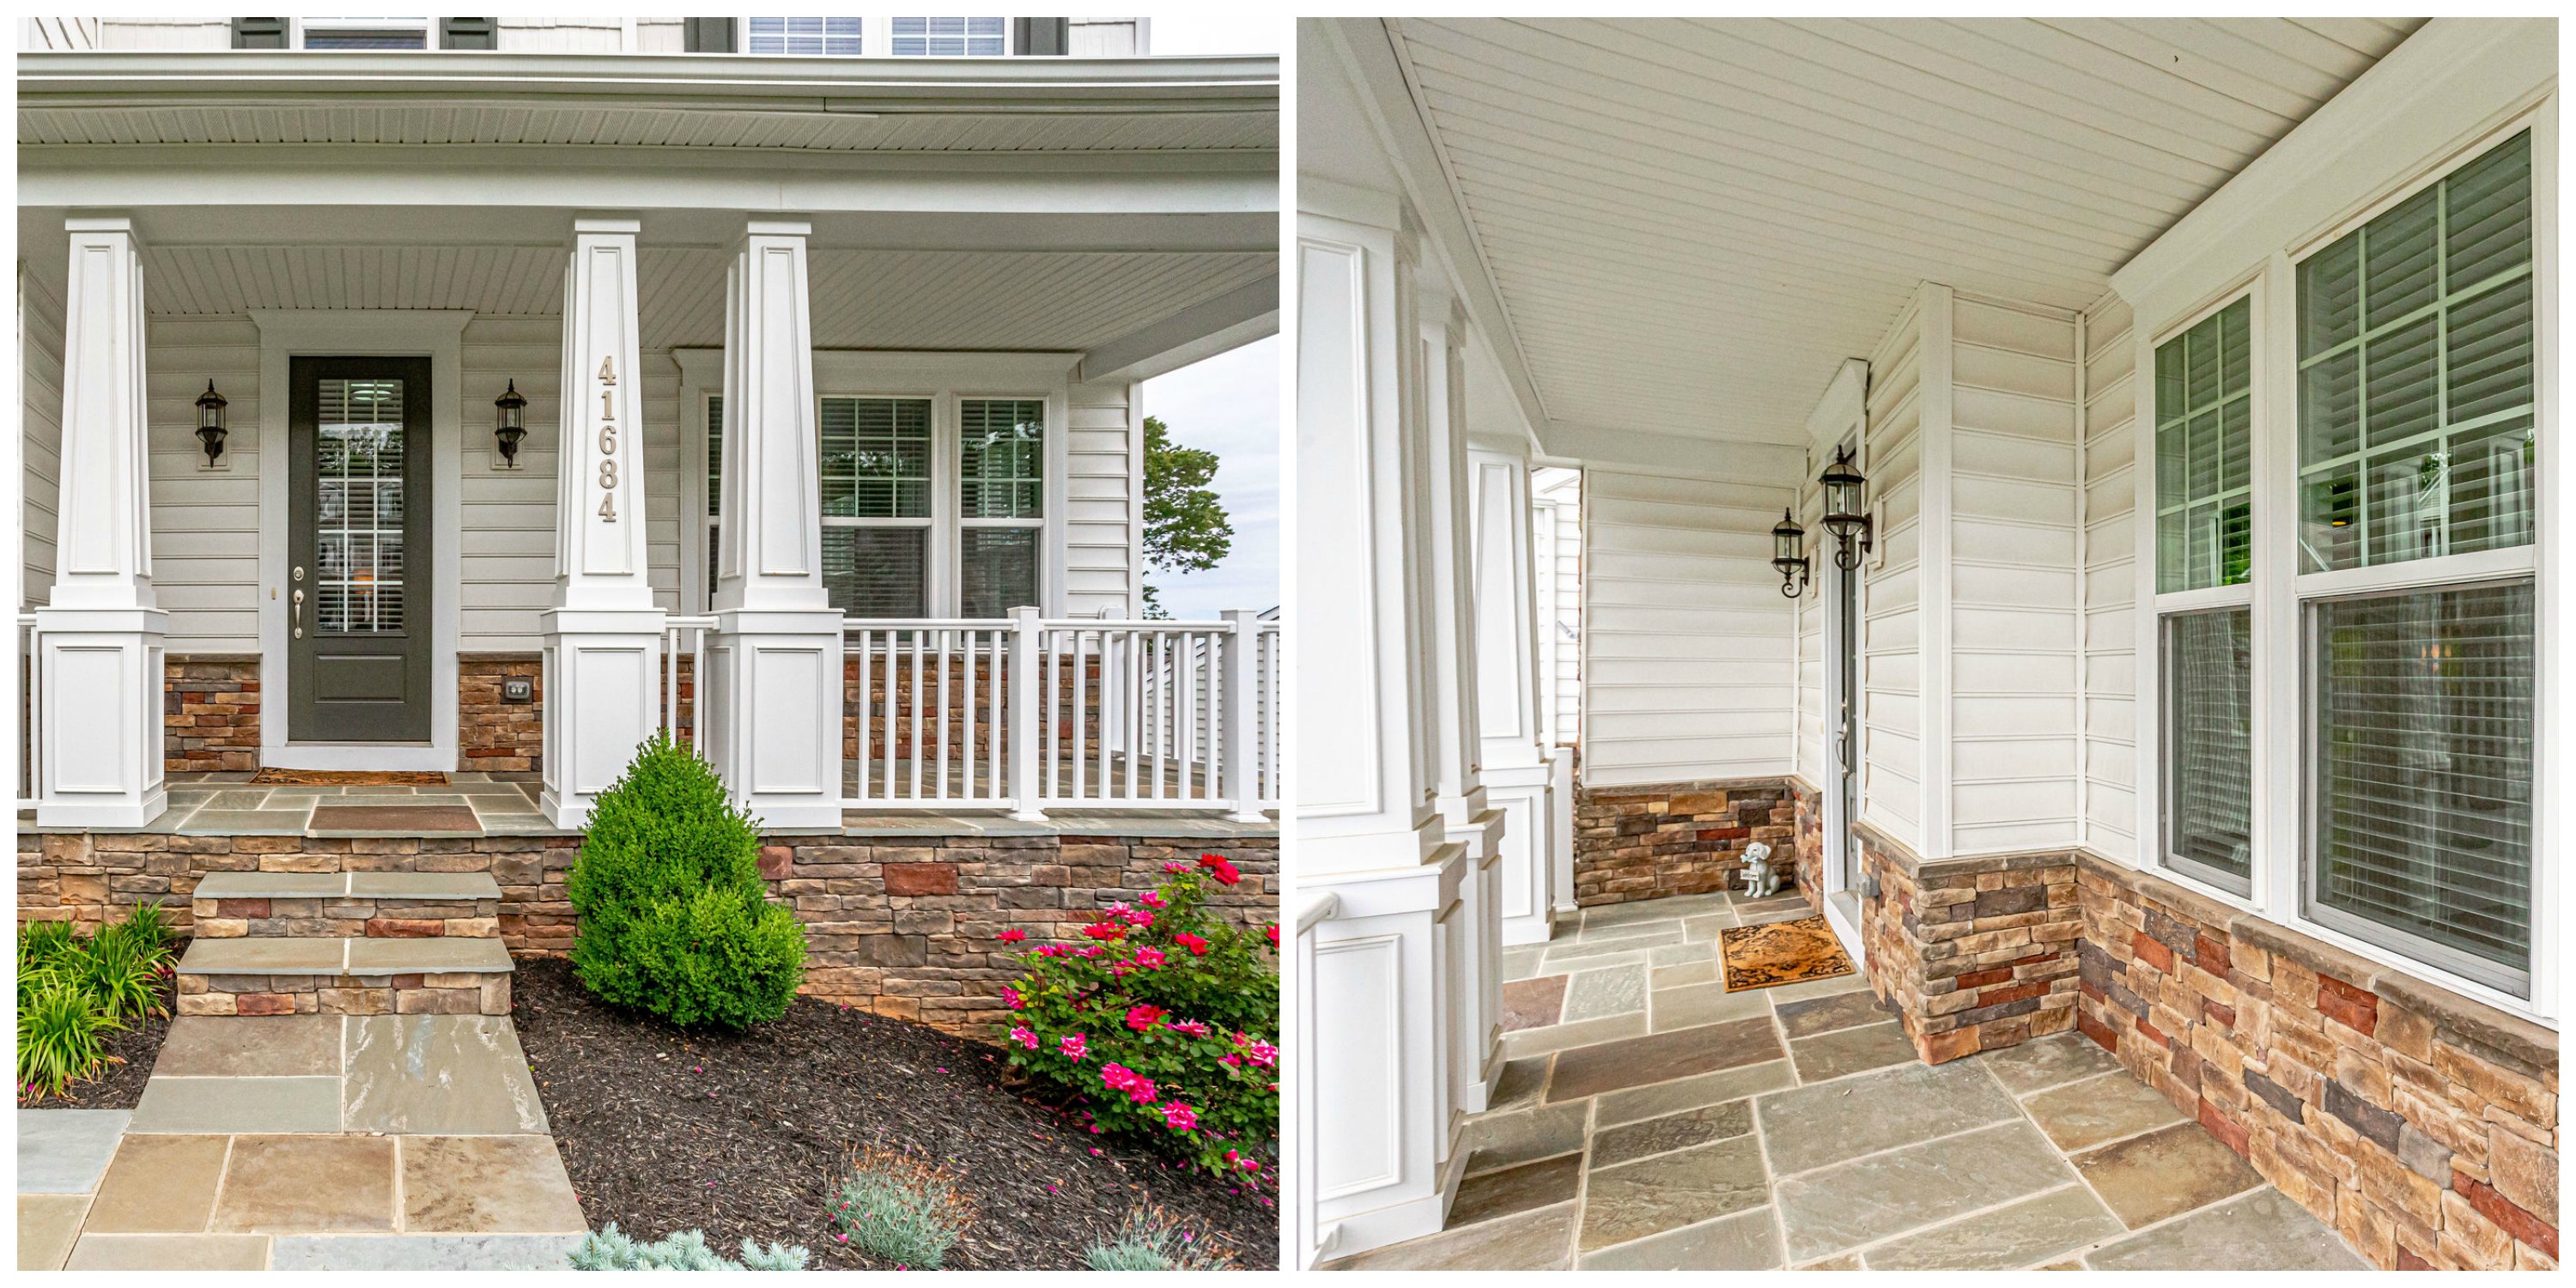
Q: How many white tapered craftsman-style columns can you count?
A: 6